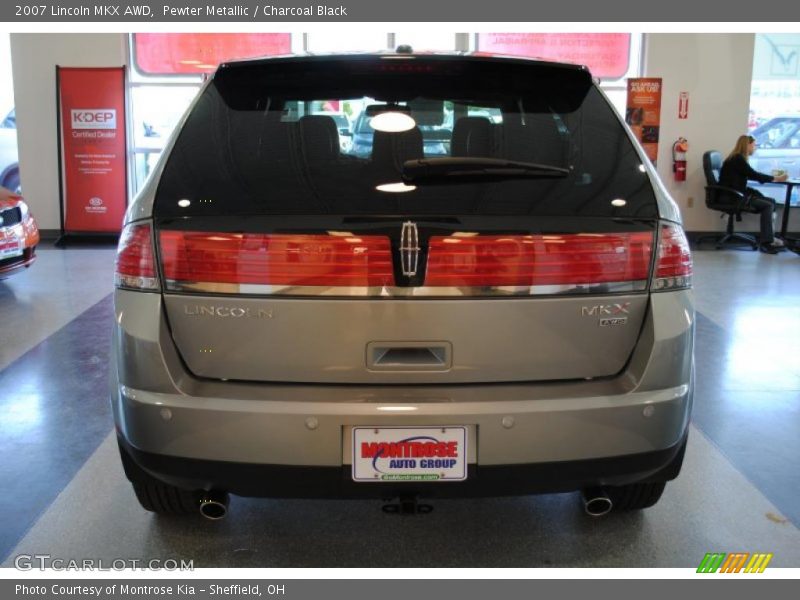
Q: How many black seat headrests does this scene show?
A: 3